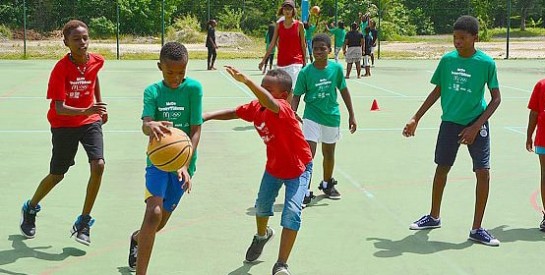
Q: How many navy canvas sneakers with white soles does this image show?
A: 2